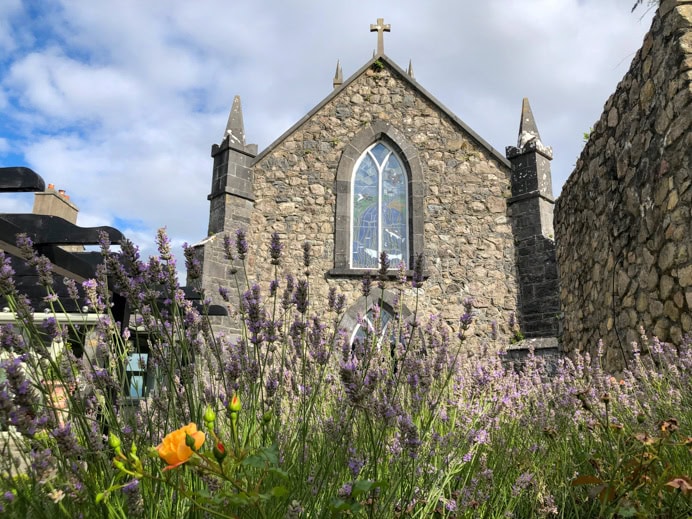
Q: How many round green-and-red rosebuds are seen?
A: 2